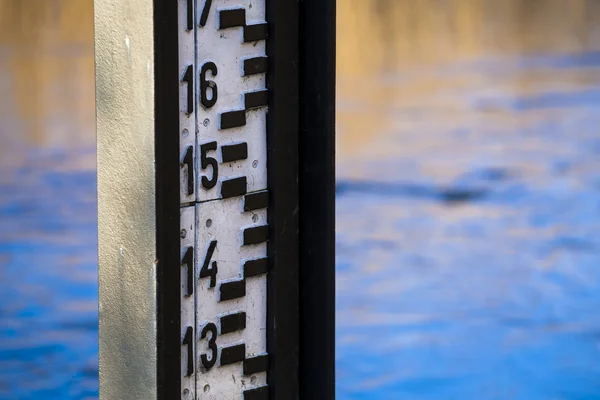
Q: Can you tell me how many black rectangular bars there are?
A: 15